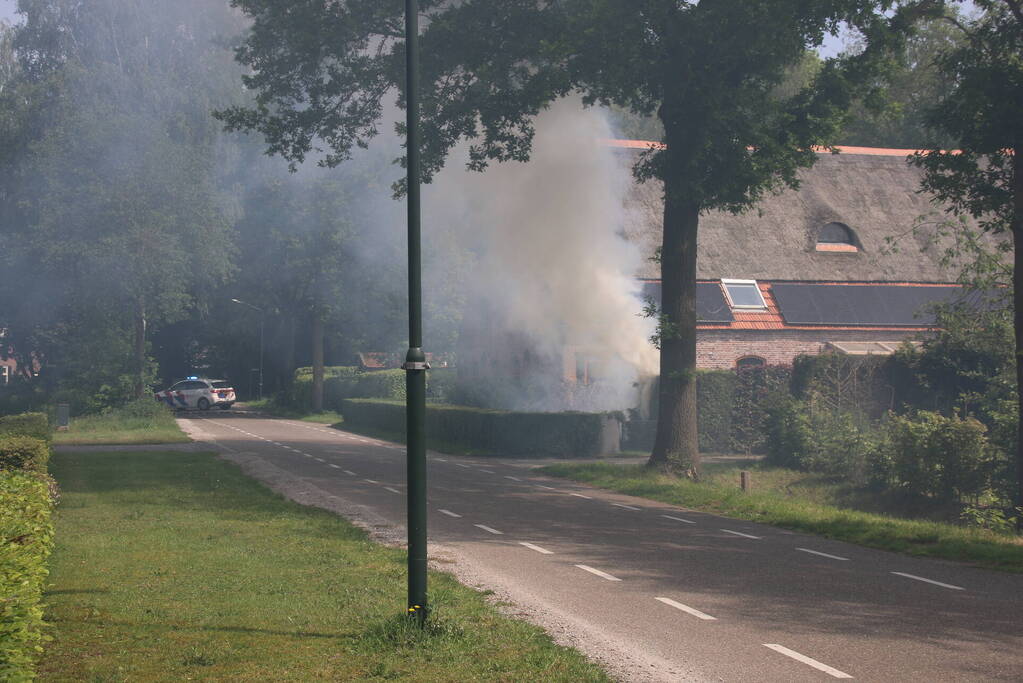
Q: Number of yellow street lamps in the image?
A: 0